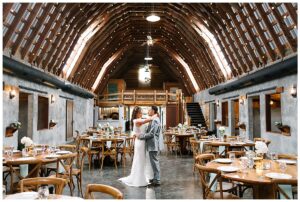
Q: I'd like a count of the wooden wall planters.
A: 5